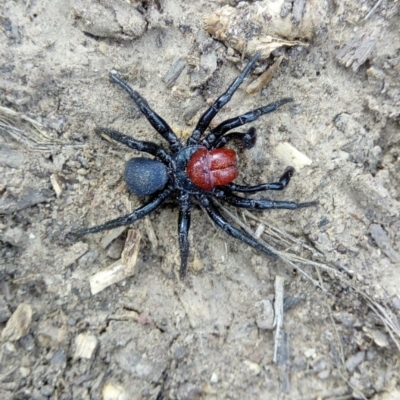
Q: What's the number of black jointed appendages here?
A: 10